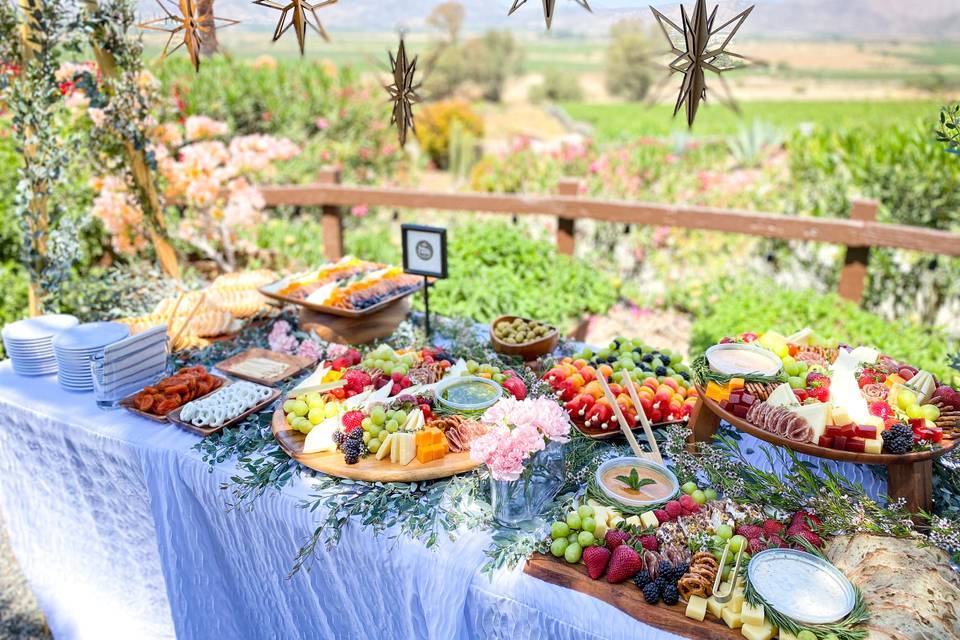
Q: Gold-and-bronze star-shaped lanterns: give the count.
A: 5